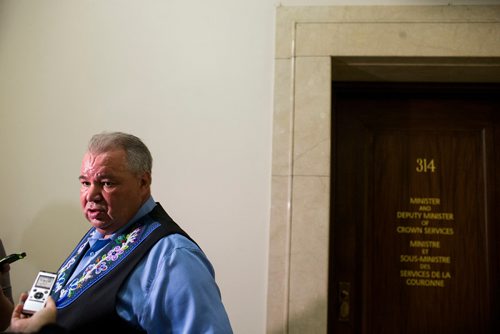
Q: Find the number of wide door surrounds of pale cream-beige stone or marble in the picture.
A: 1